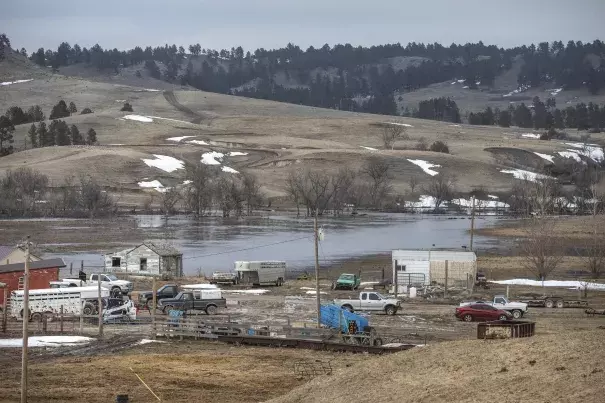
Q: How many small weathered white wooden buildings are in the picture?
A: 1